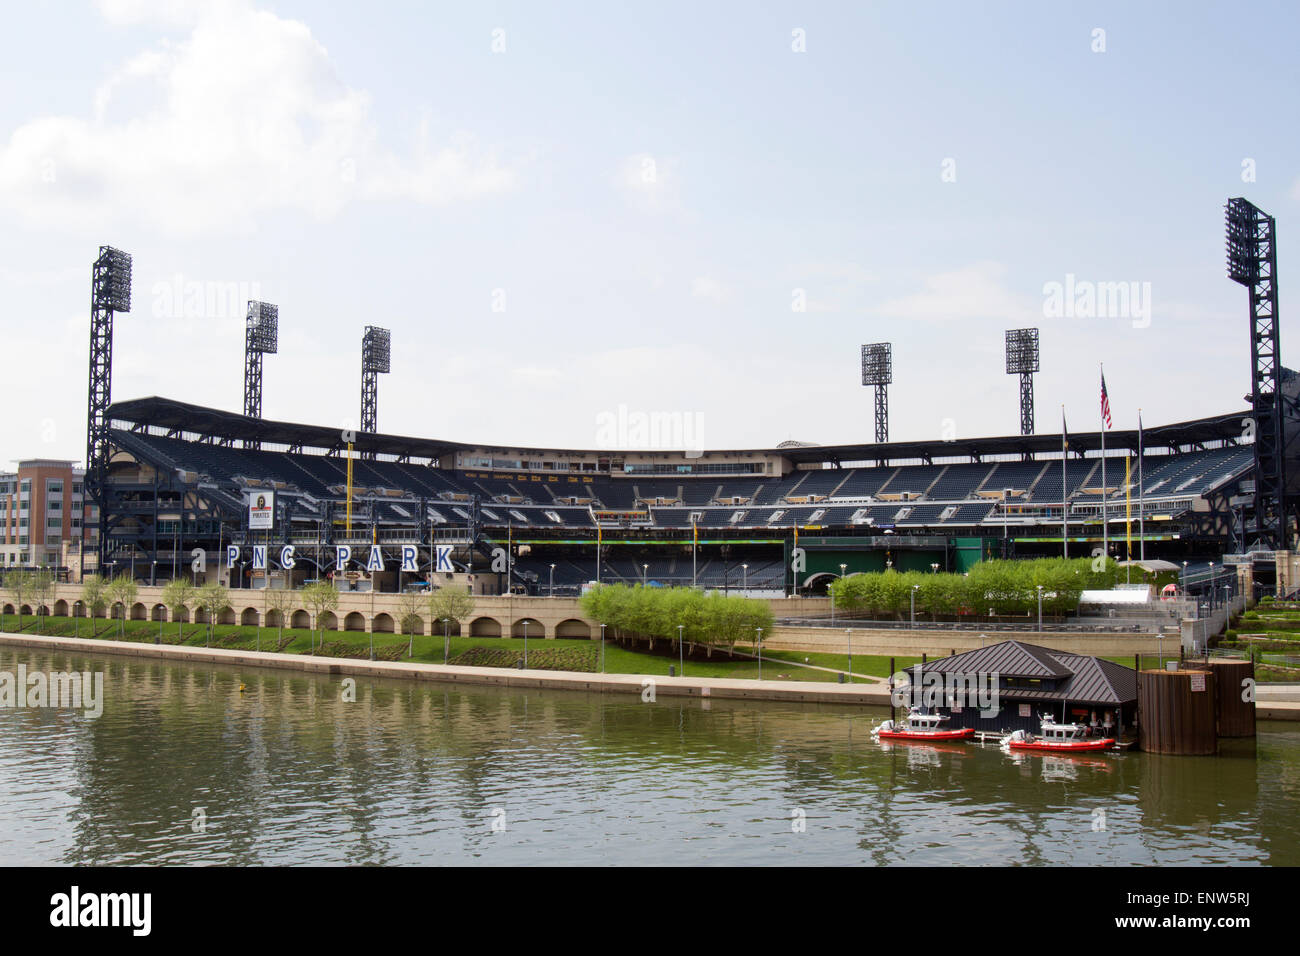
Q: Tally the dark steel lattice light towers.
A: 6